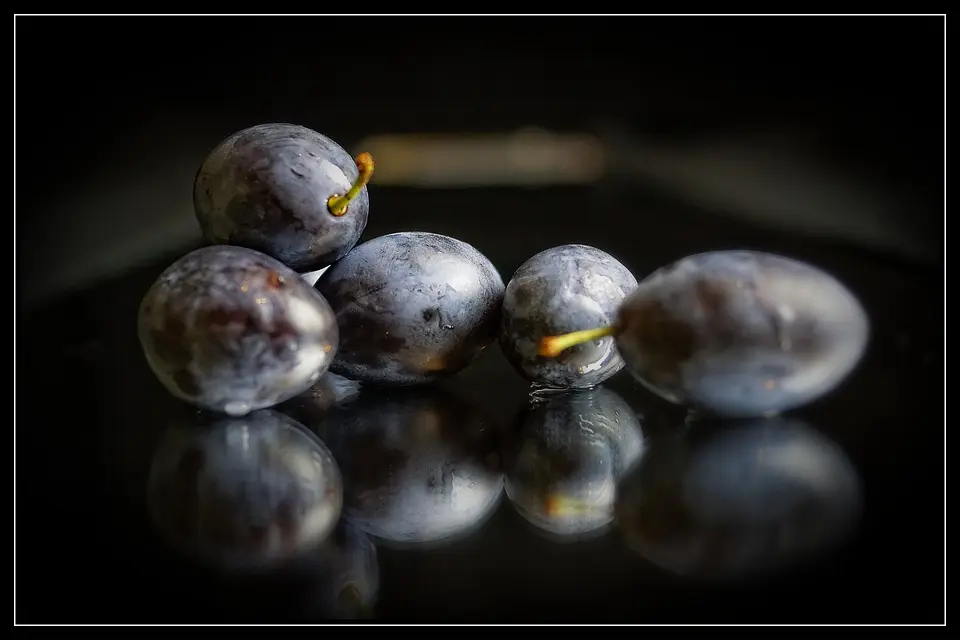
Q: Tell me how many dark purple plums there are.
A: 5